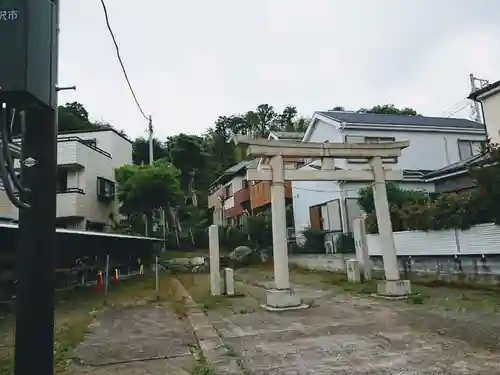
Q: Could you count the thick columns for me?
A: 2